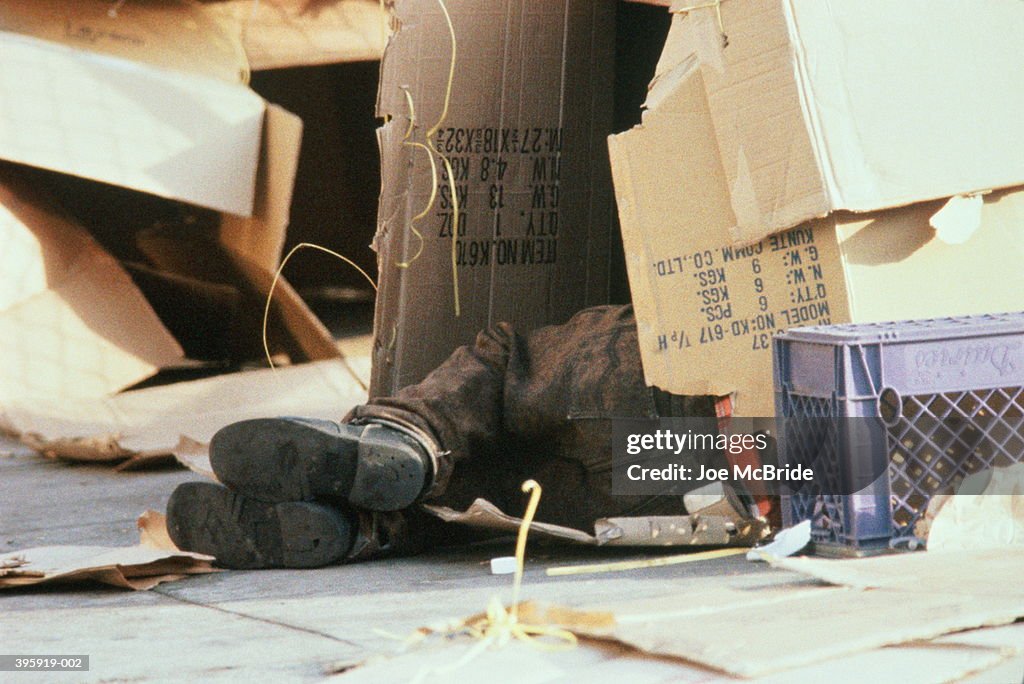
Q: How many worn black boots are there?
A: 2